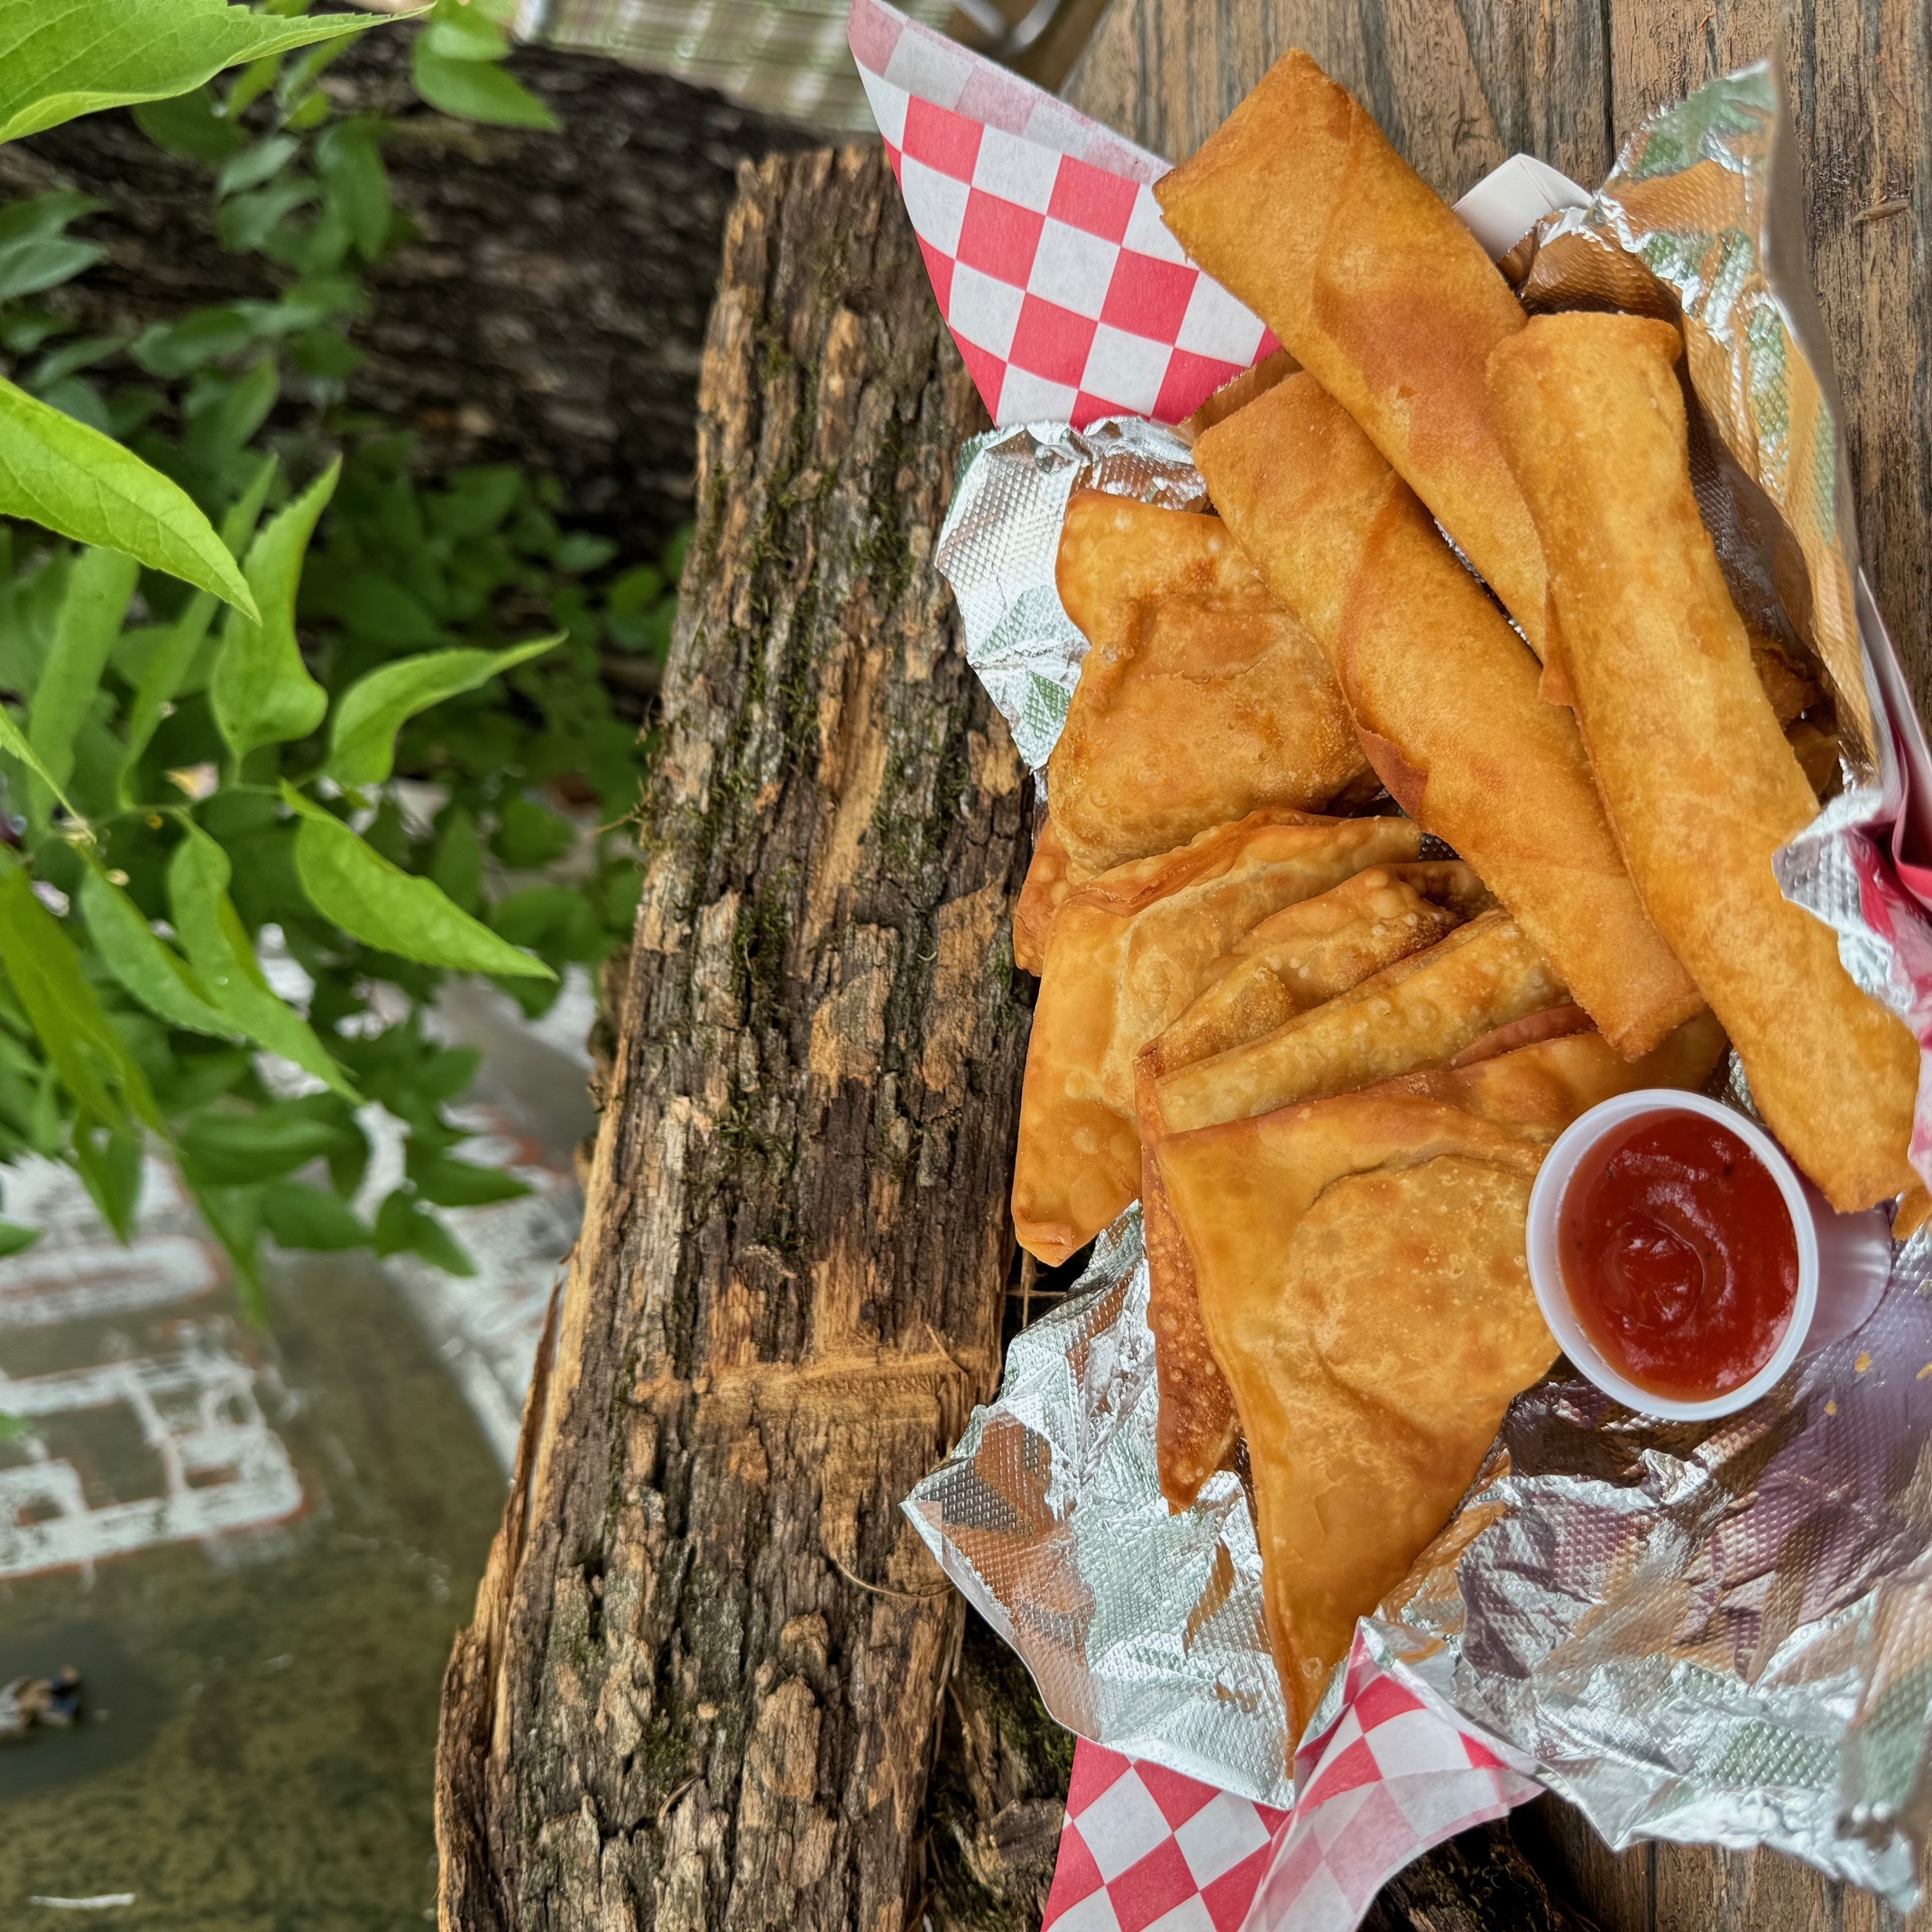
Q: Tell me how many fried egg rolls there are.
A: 3